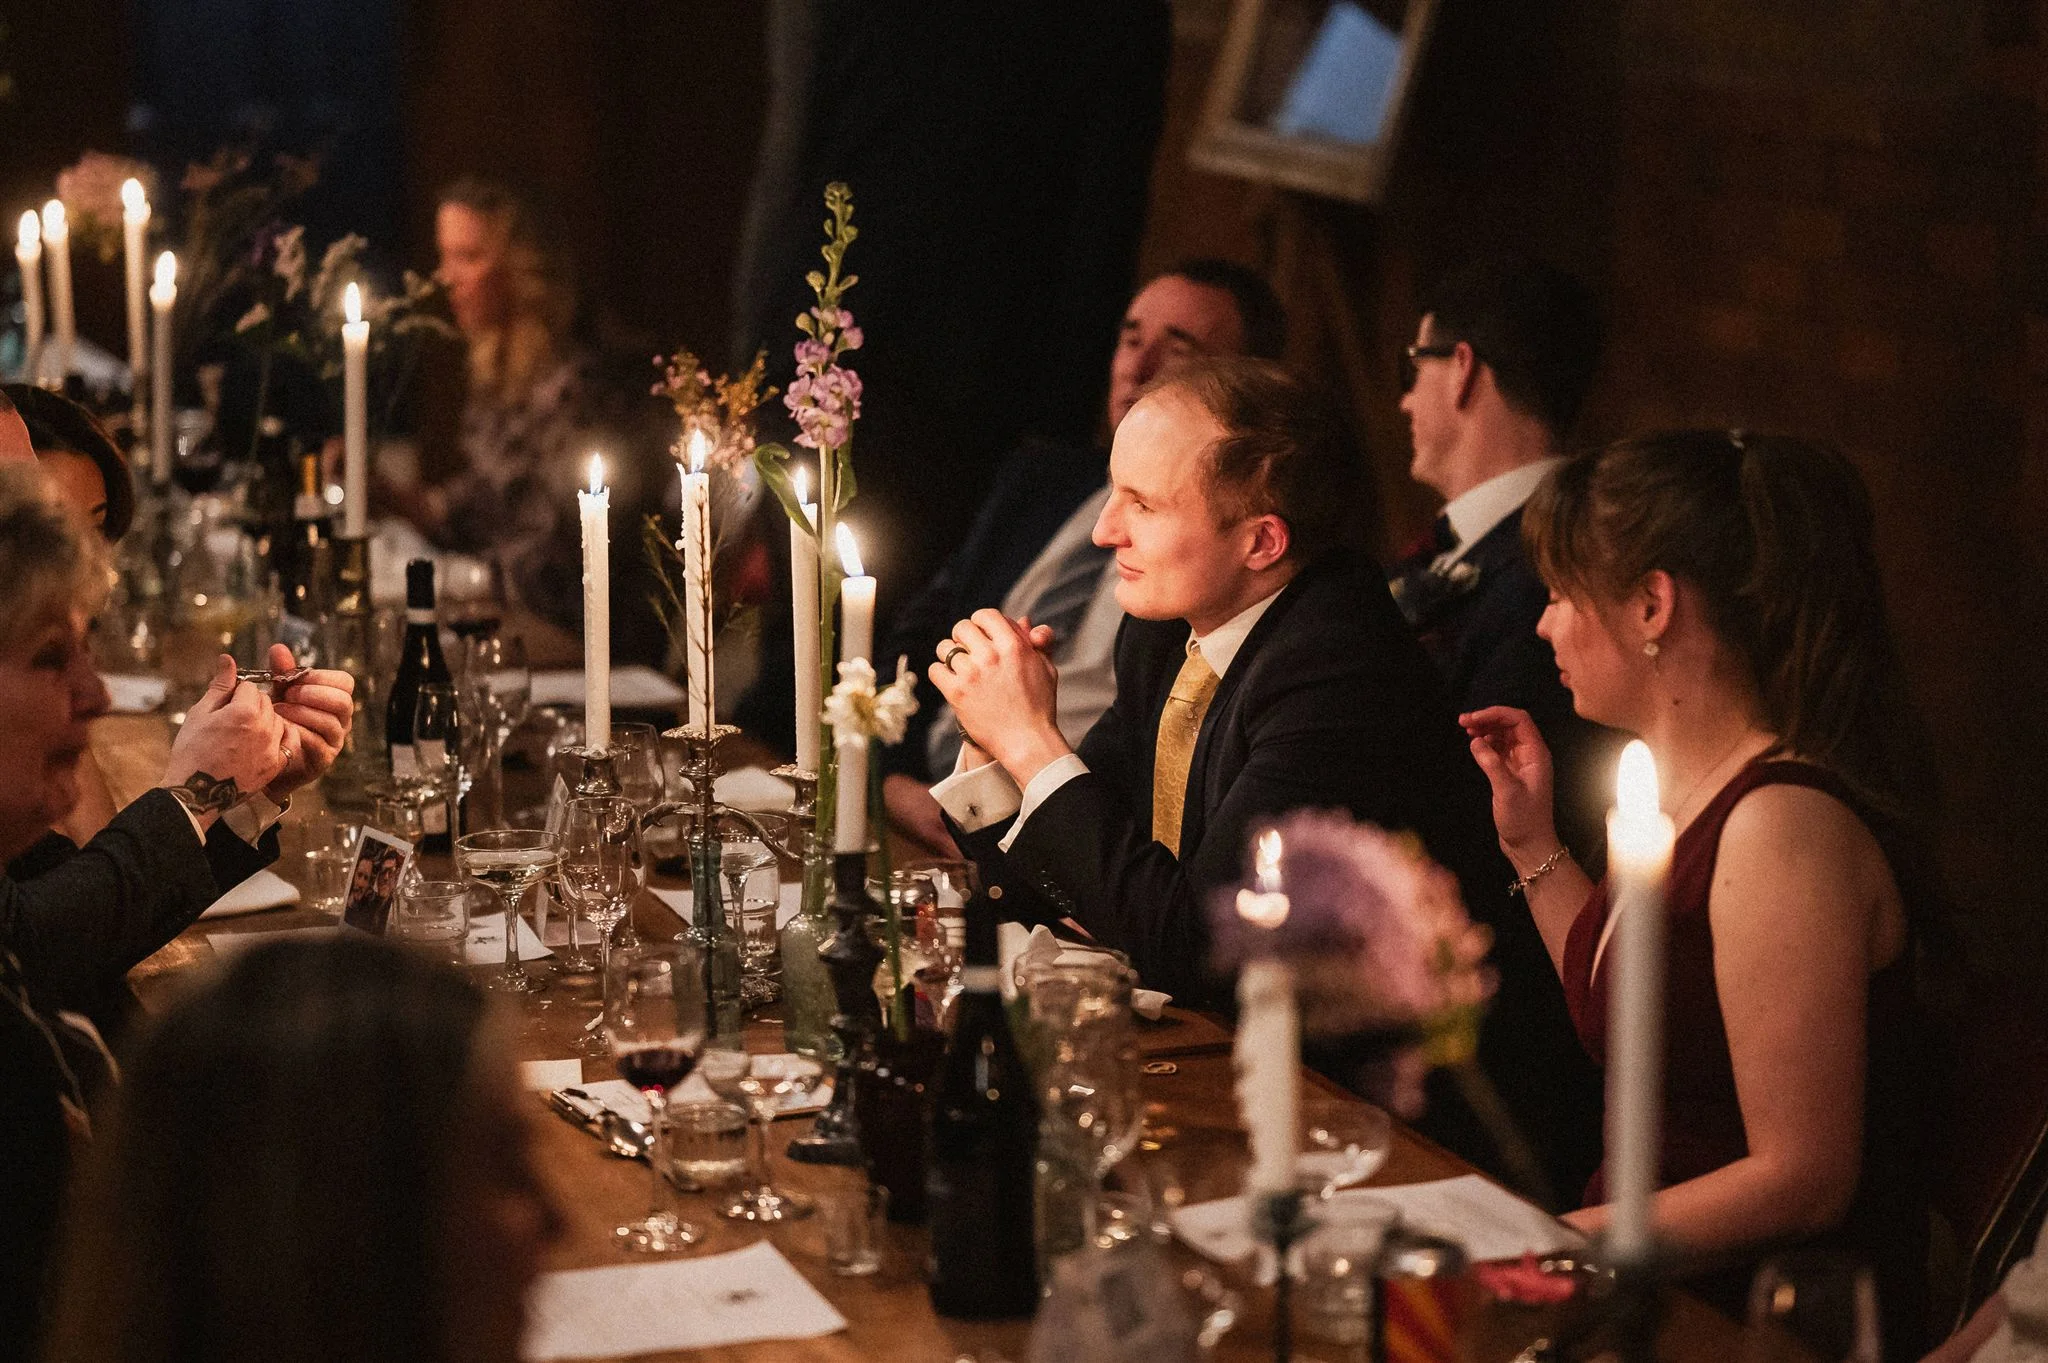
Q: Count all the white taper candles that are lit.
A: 11